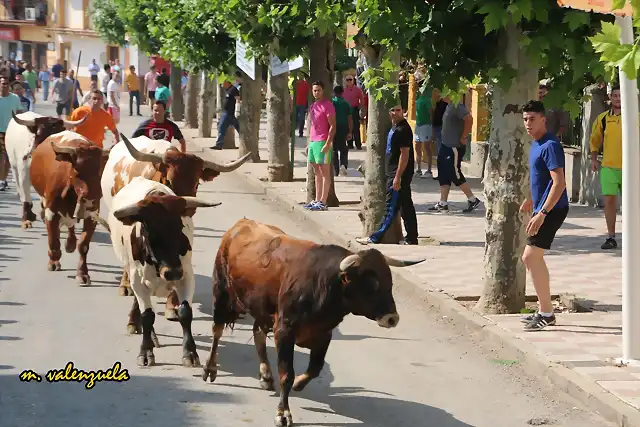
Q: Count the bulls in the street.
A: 5